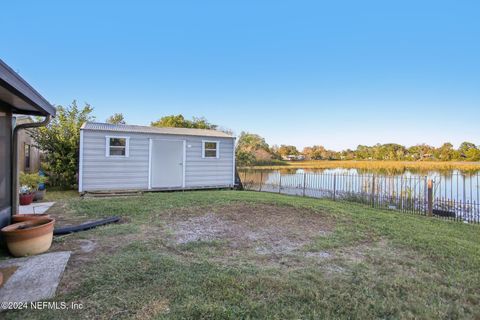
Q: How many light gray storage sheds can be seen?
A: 1